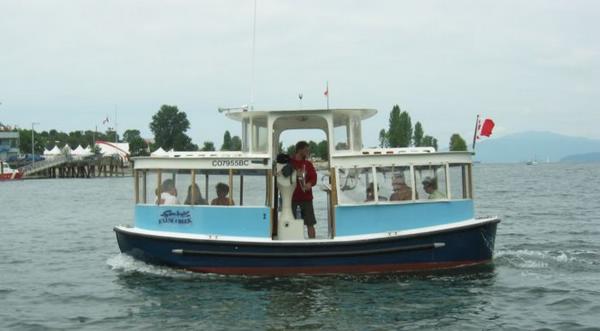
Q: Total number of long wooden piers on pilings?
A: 1